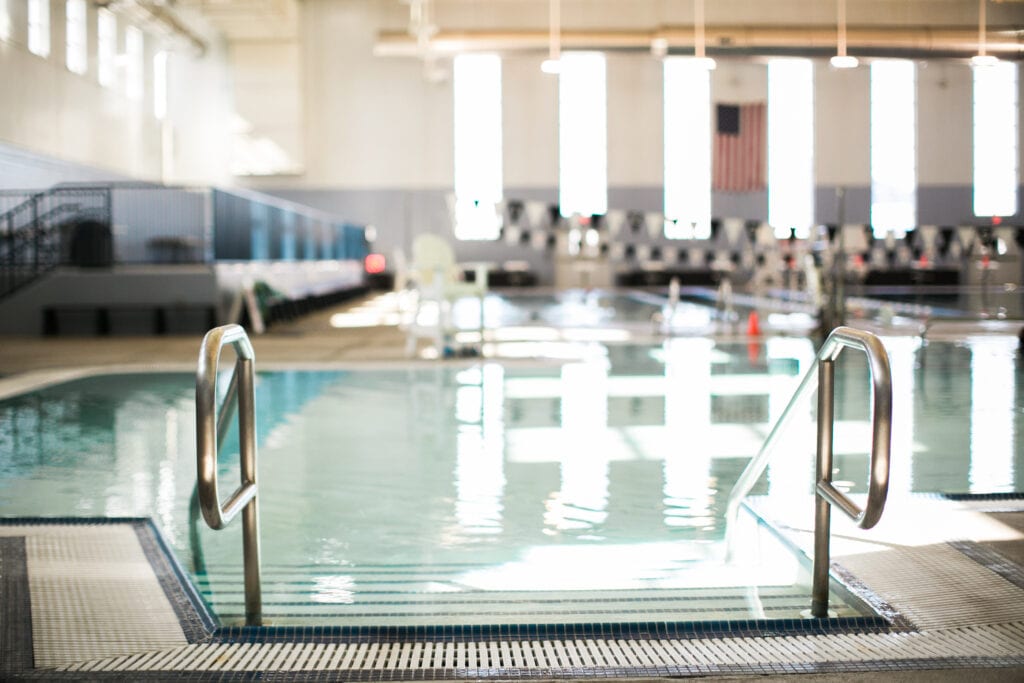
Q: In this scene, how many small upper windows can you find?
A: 6